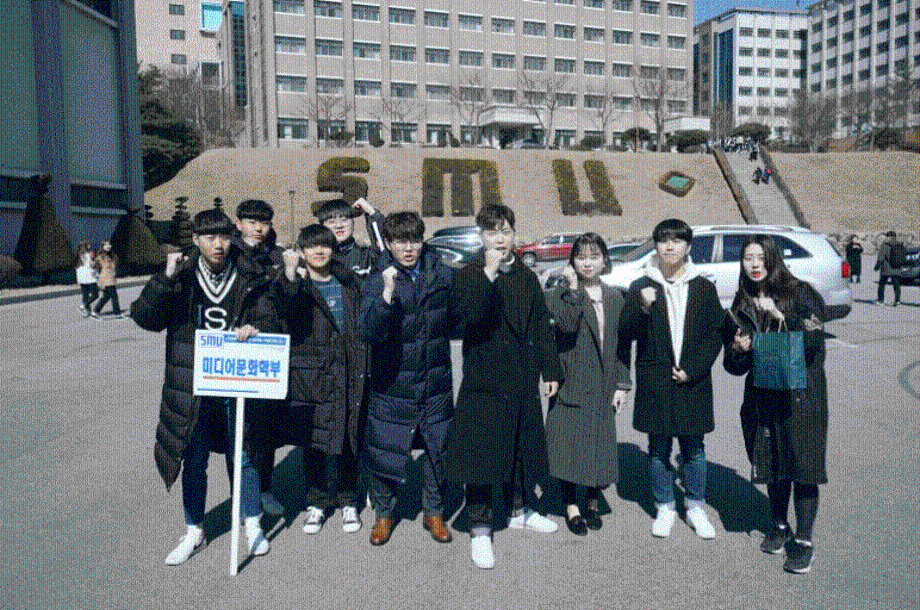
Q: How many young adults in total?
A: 9